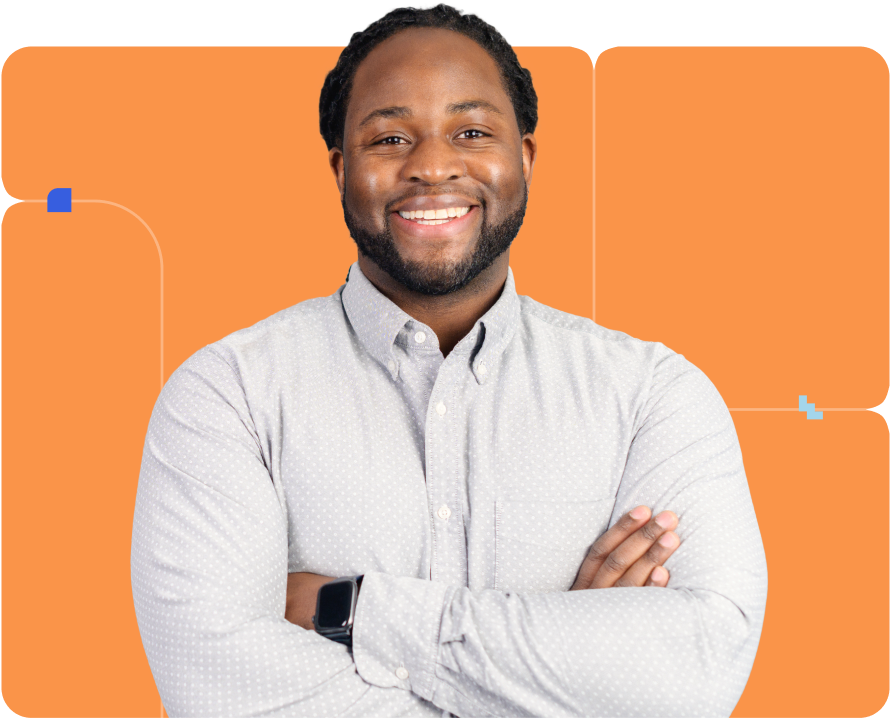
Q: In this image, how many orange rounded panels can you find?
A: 4